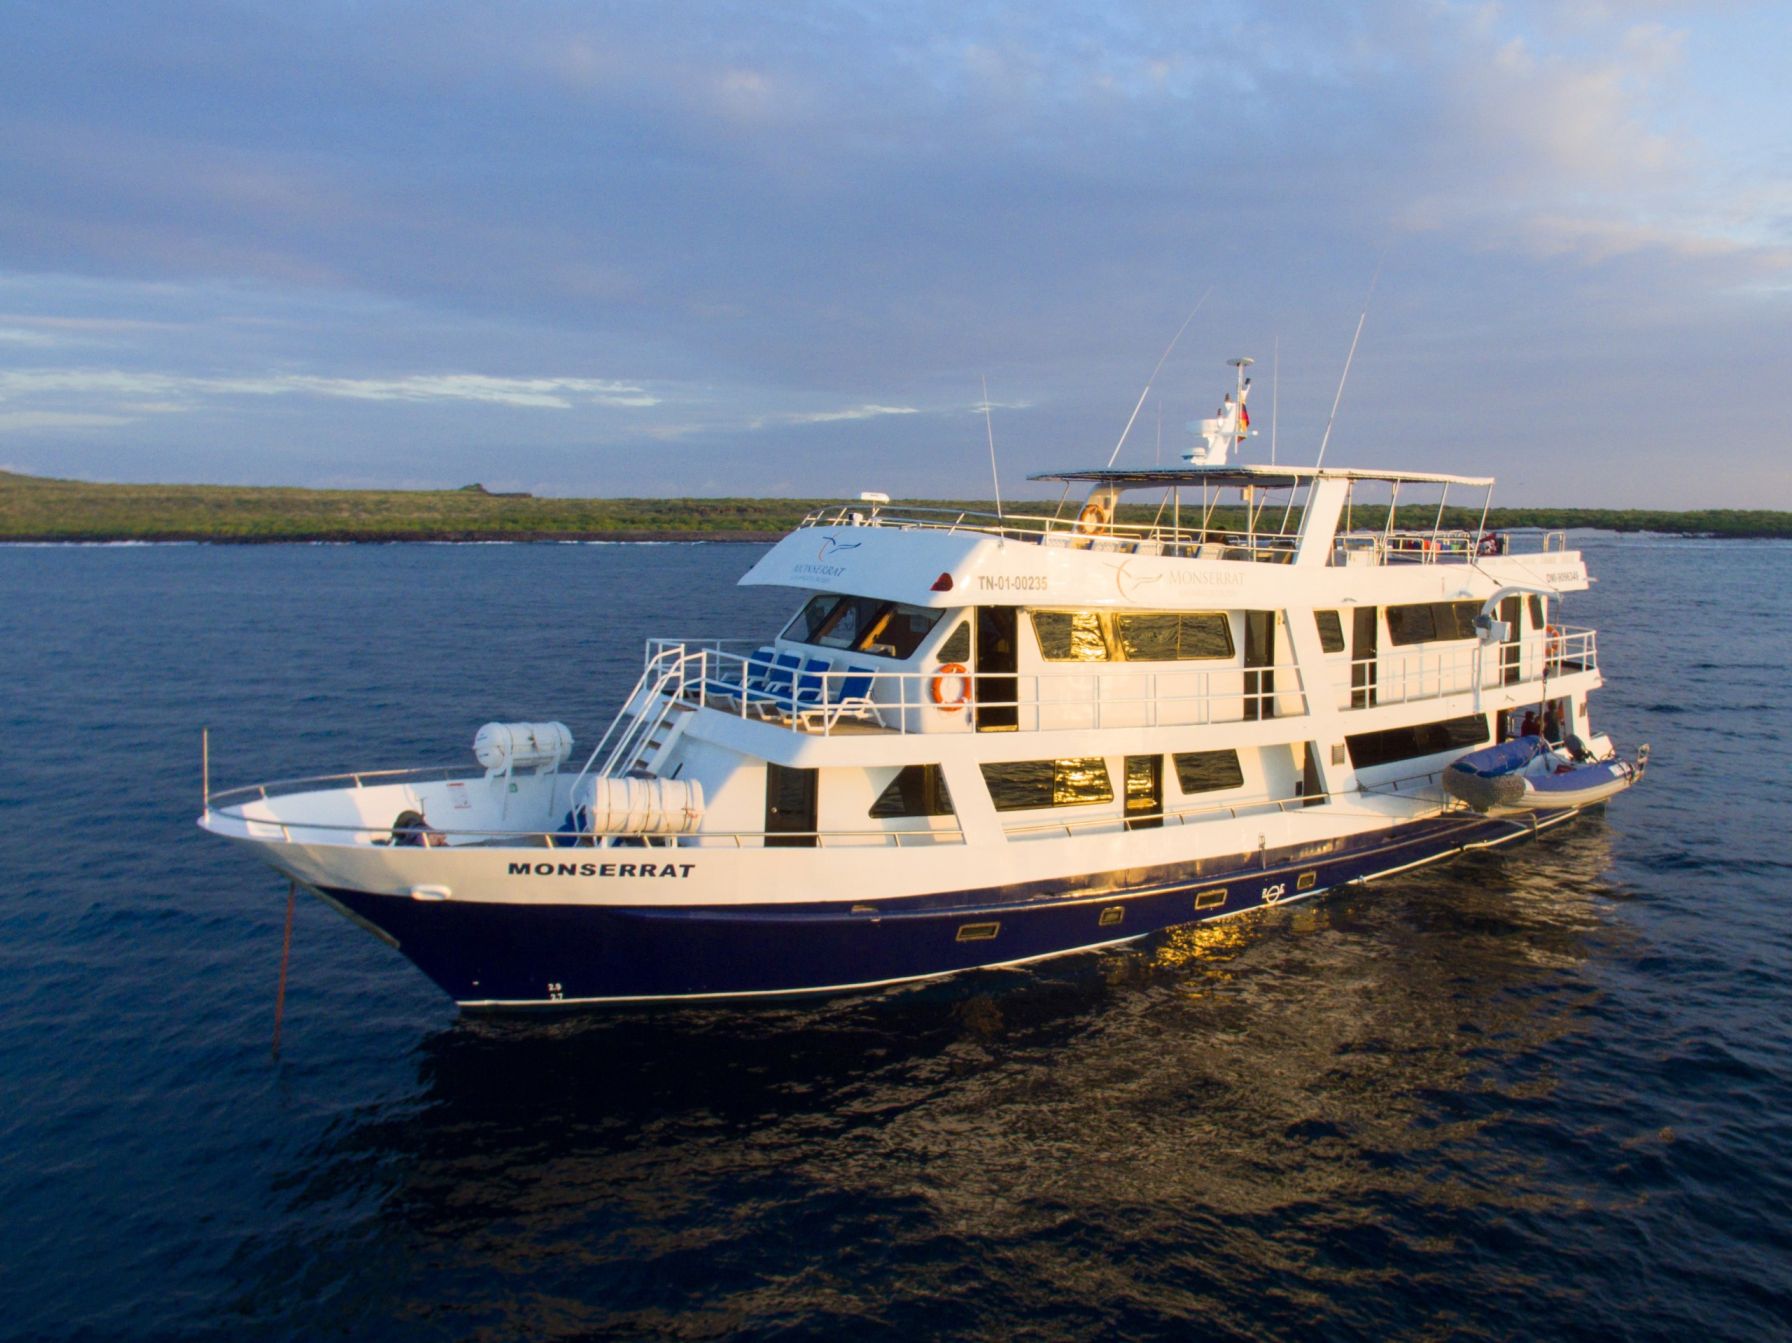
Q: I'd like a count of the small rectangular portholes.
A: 4